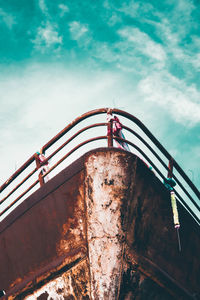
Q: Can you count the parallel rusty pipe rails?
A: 3